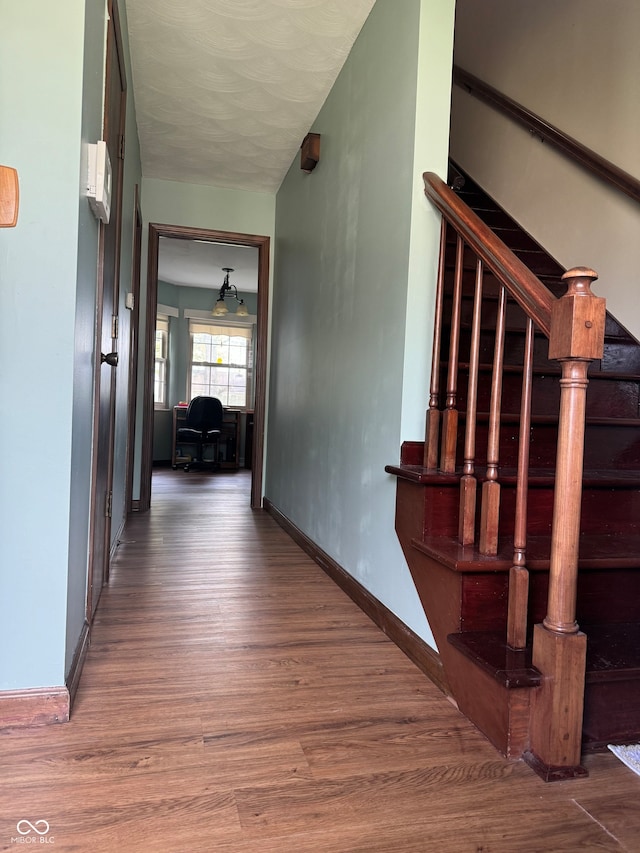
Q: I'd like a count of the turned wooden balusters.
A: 5